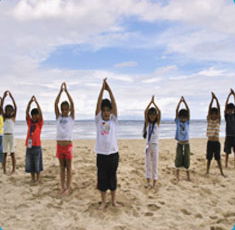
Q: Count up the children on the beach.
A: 9